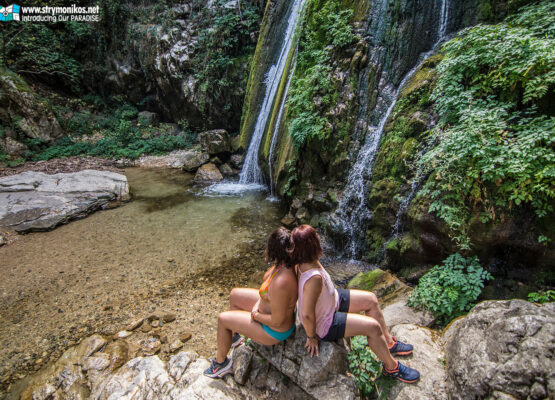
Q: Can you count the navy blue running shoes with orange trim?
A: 2